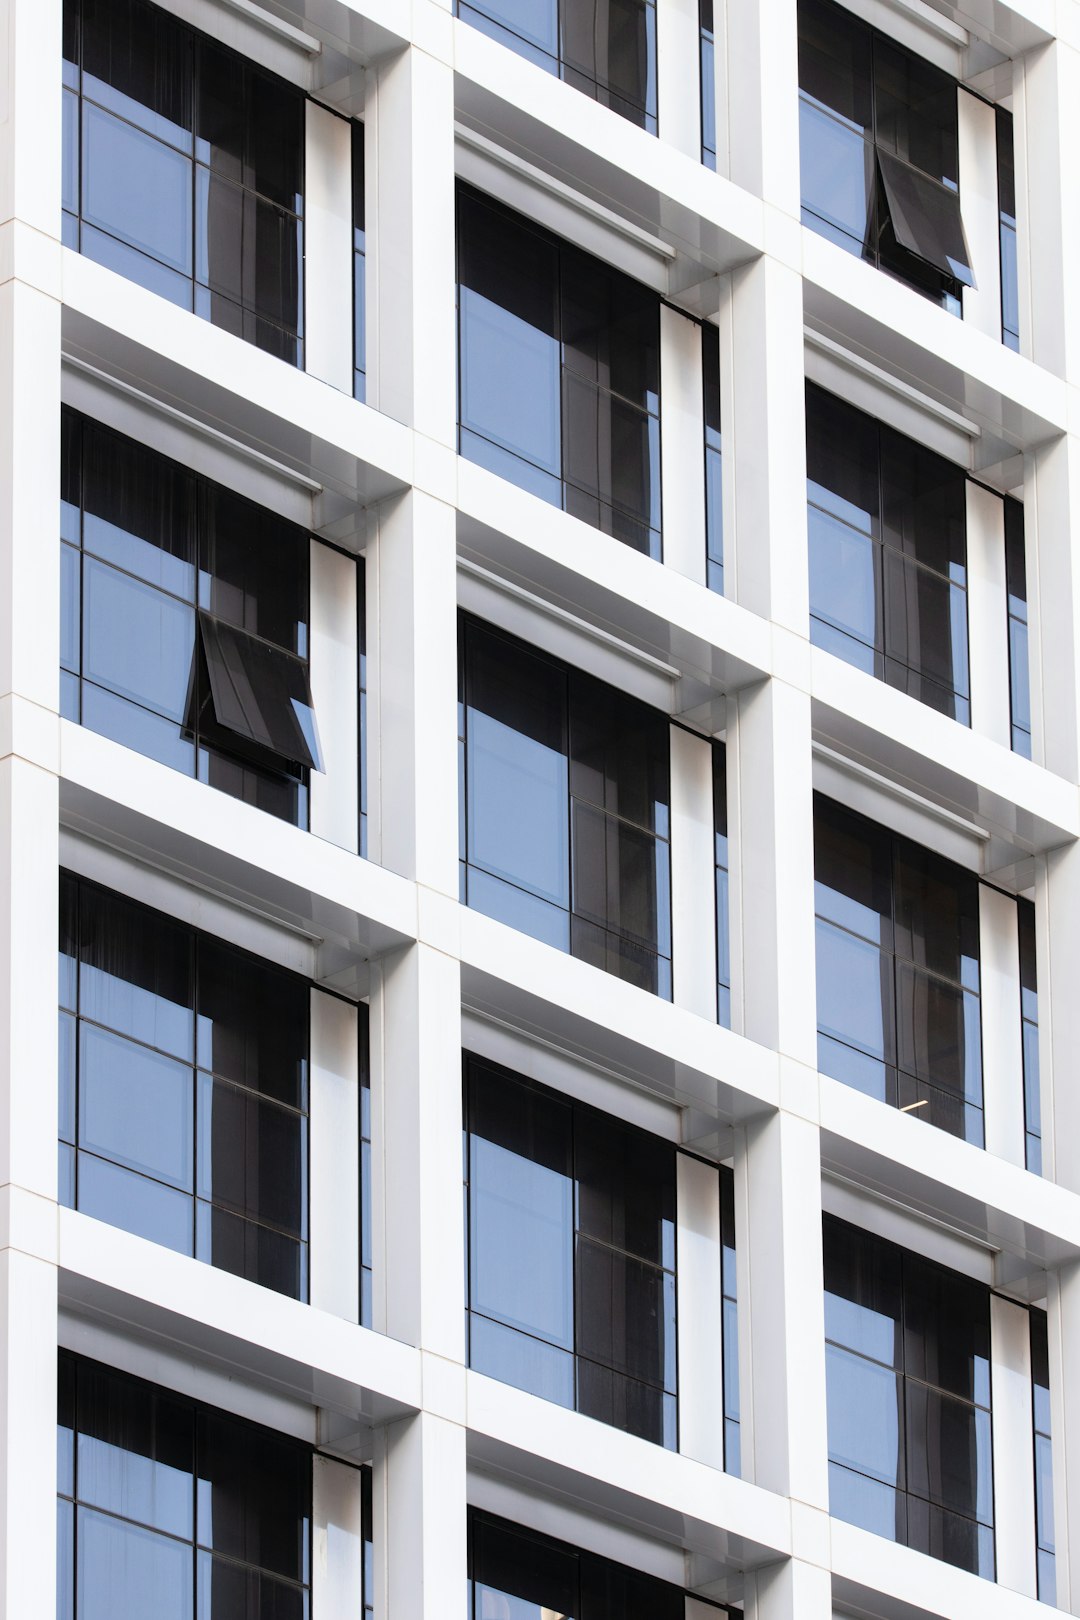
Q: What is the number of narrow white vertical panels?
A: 13